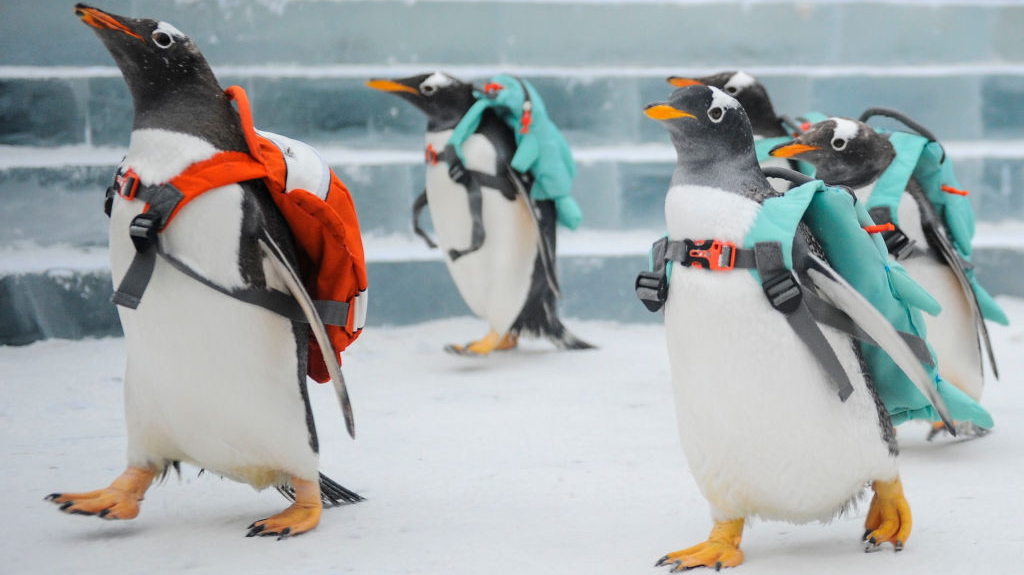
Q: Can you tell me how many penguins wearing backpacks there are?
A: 5